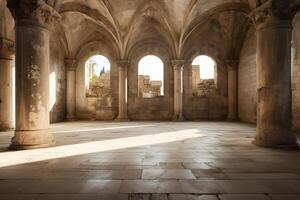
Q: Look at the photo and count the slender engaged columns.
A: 4